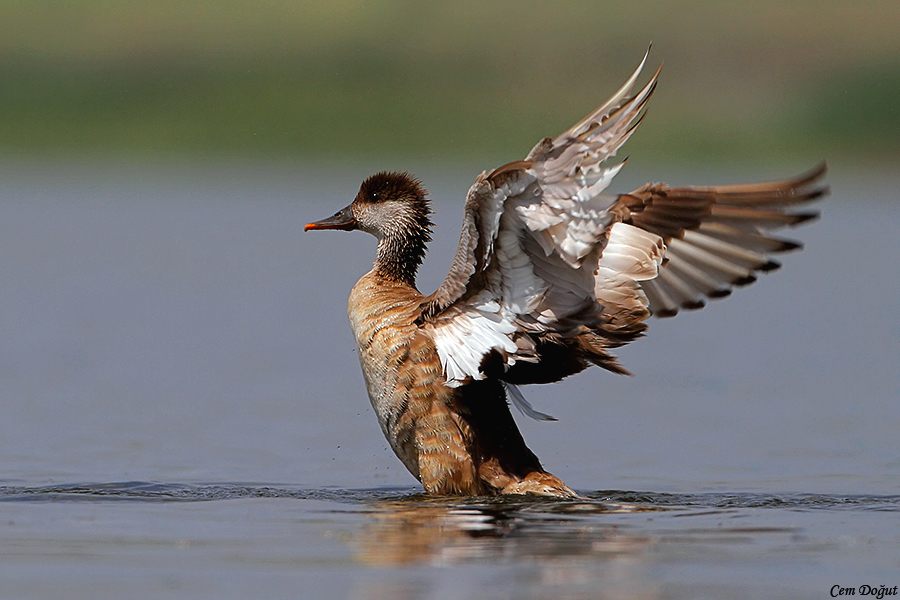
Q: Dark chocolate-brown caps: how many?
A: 1